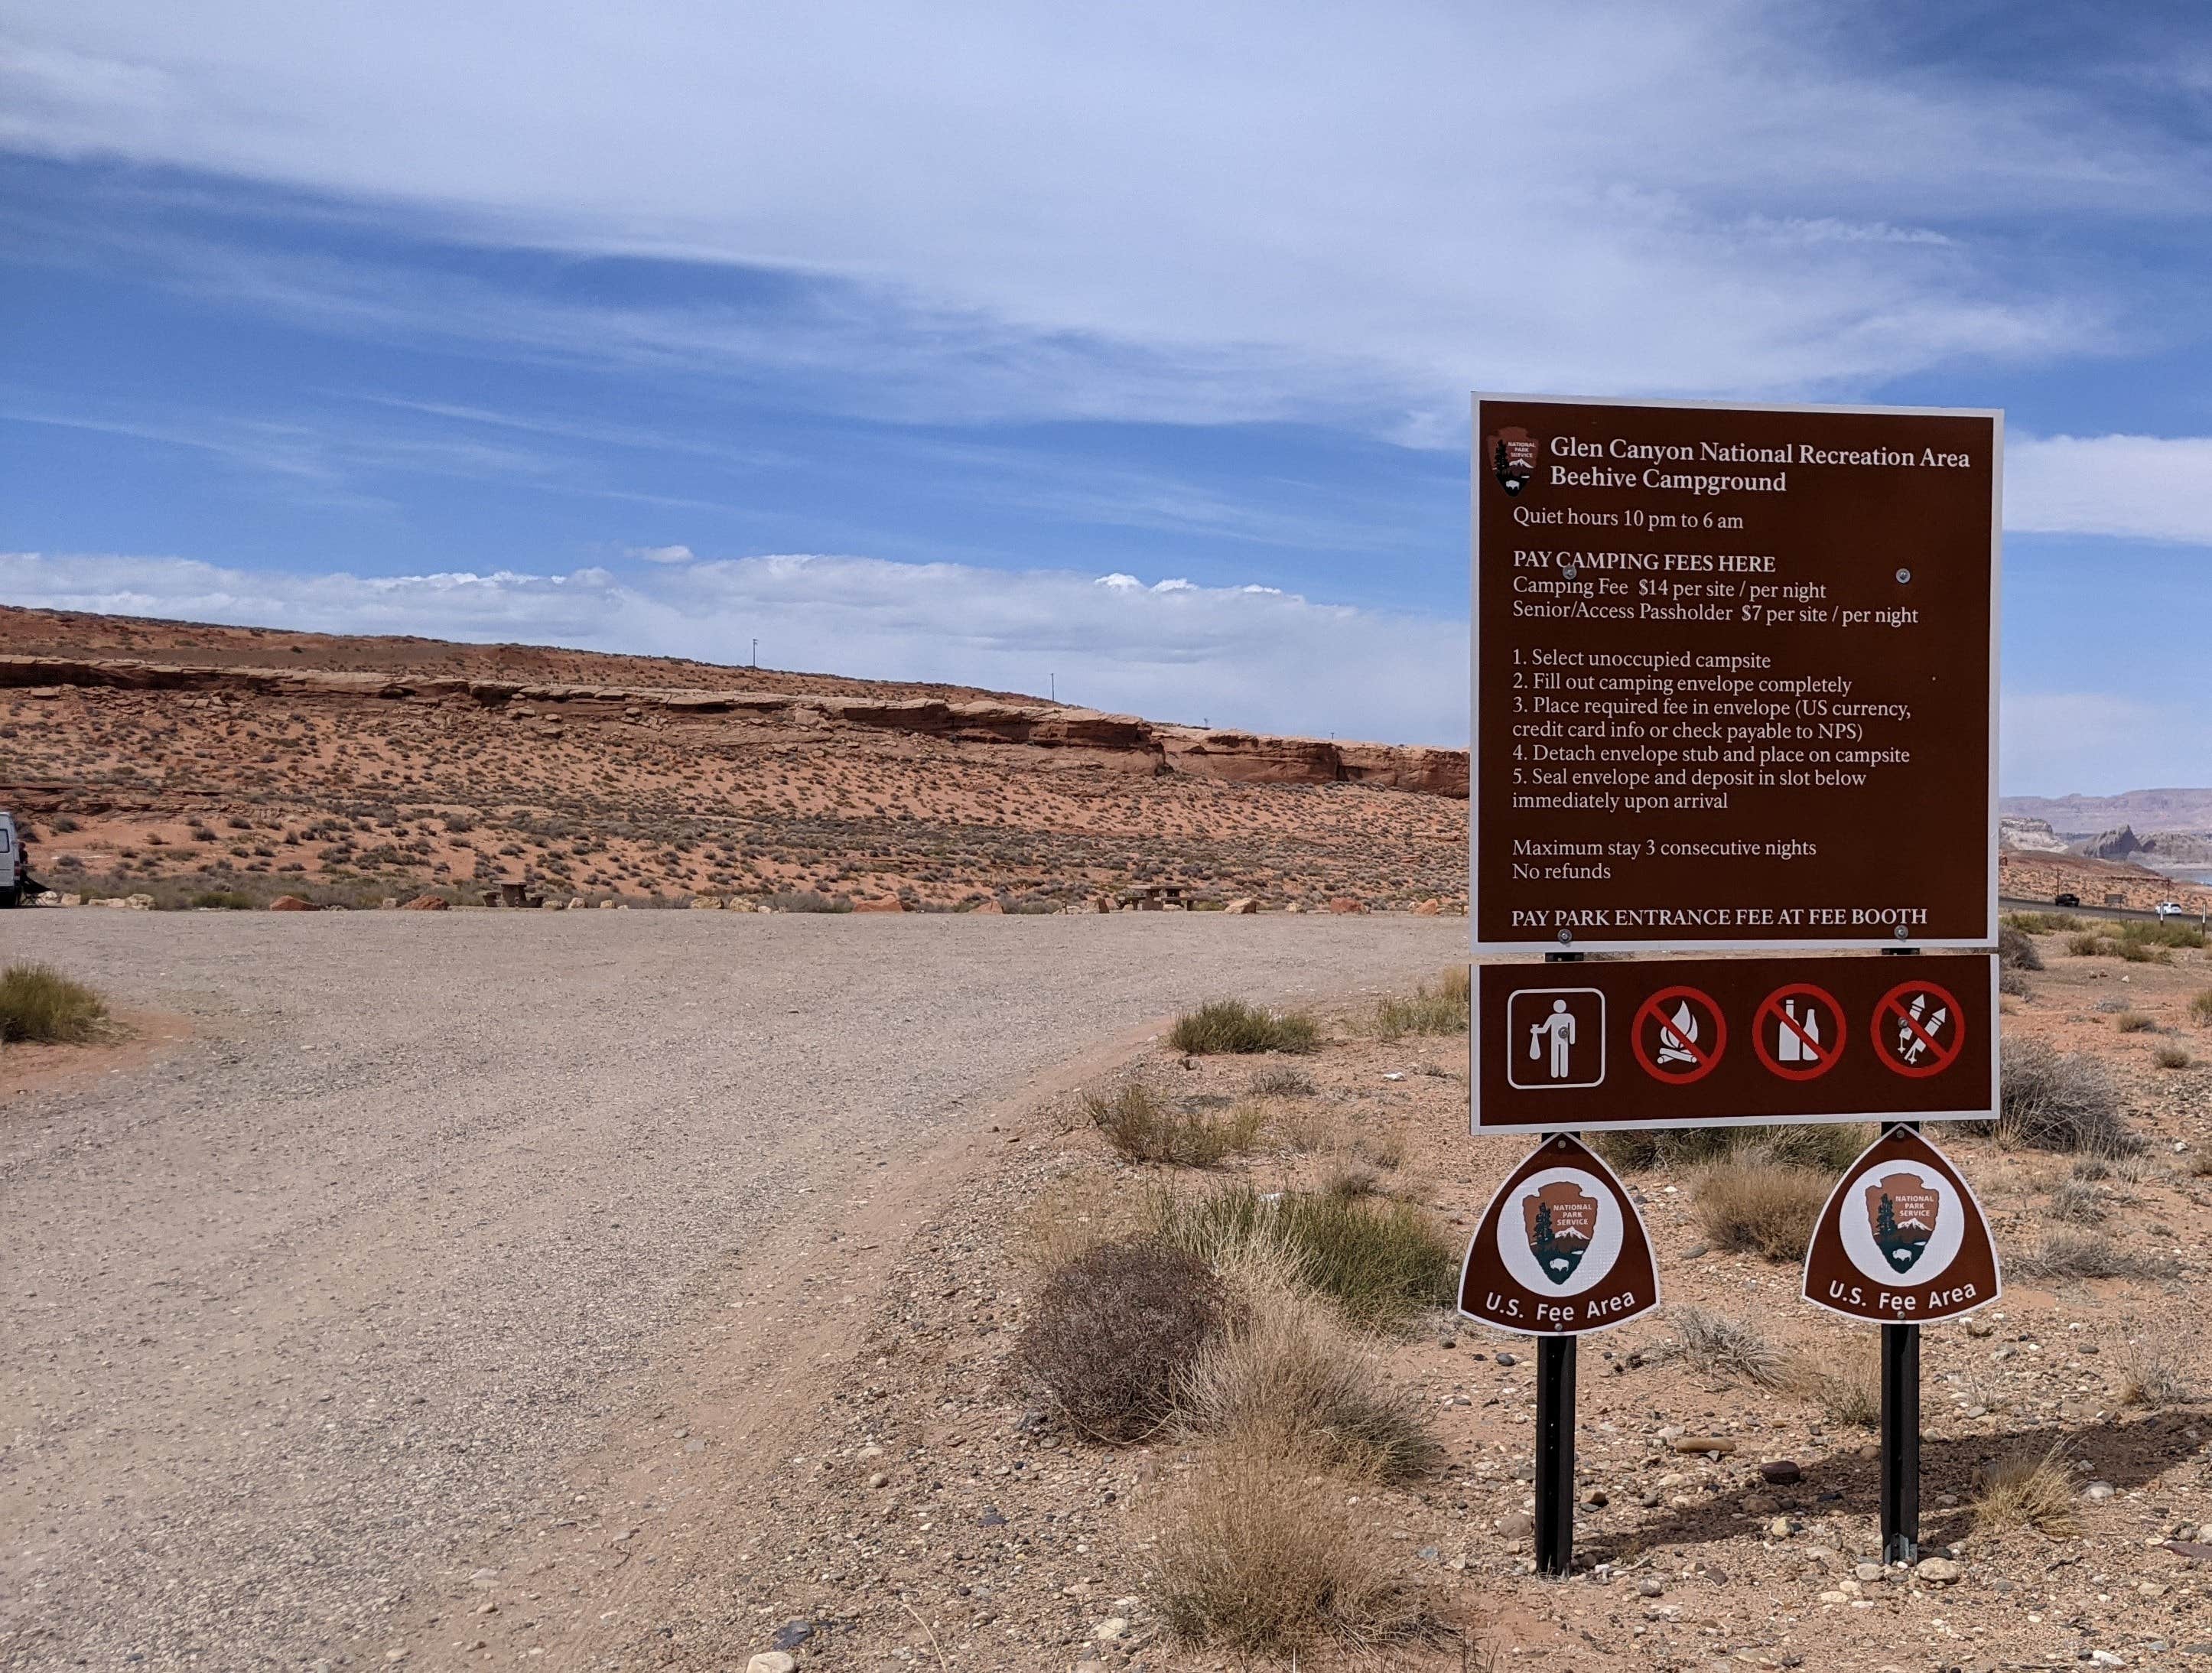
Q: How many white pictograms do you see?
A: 4